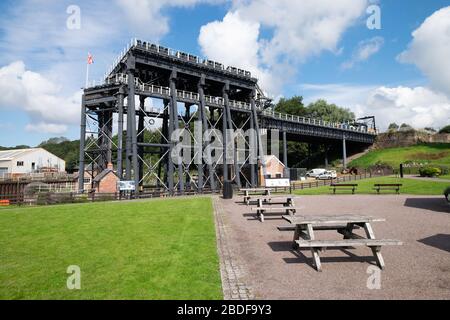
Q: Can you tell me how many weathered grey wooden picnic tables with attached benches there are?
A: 3